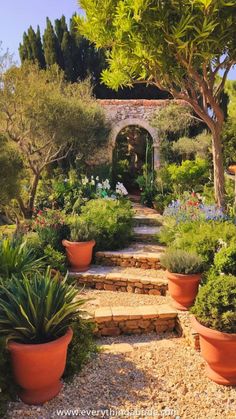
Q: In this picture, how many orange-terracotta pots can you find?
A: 4